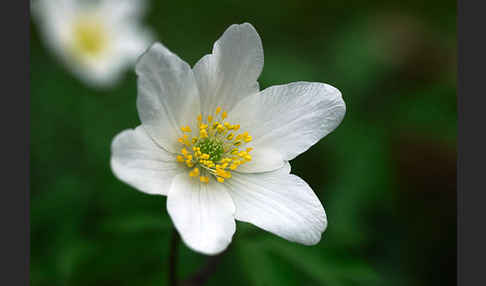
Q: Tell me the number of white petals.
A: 6